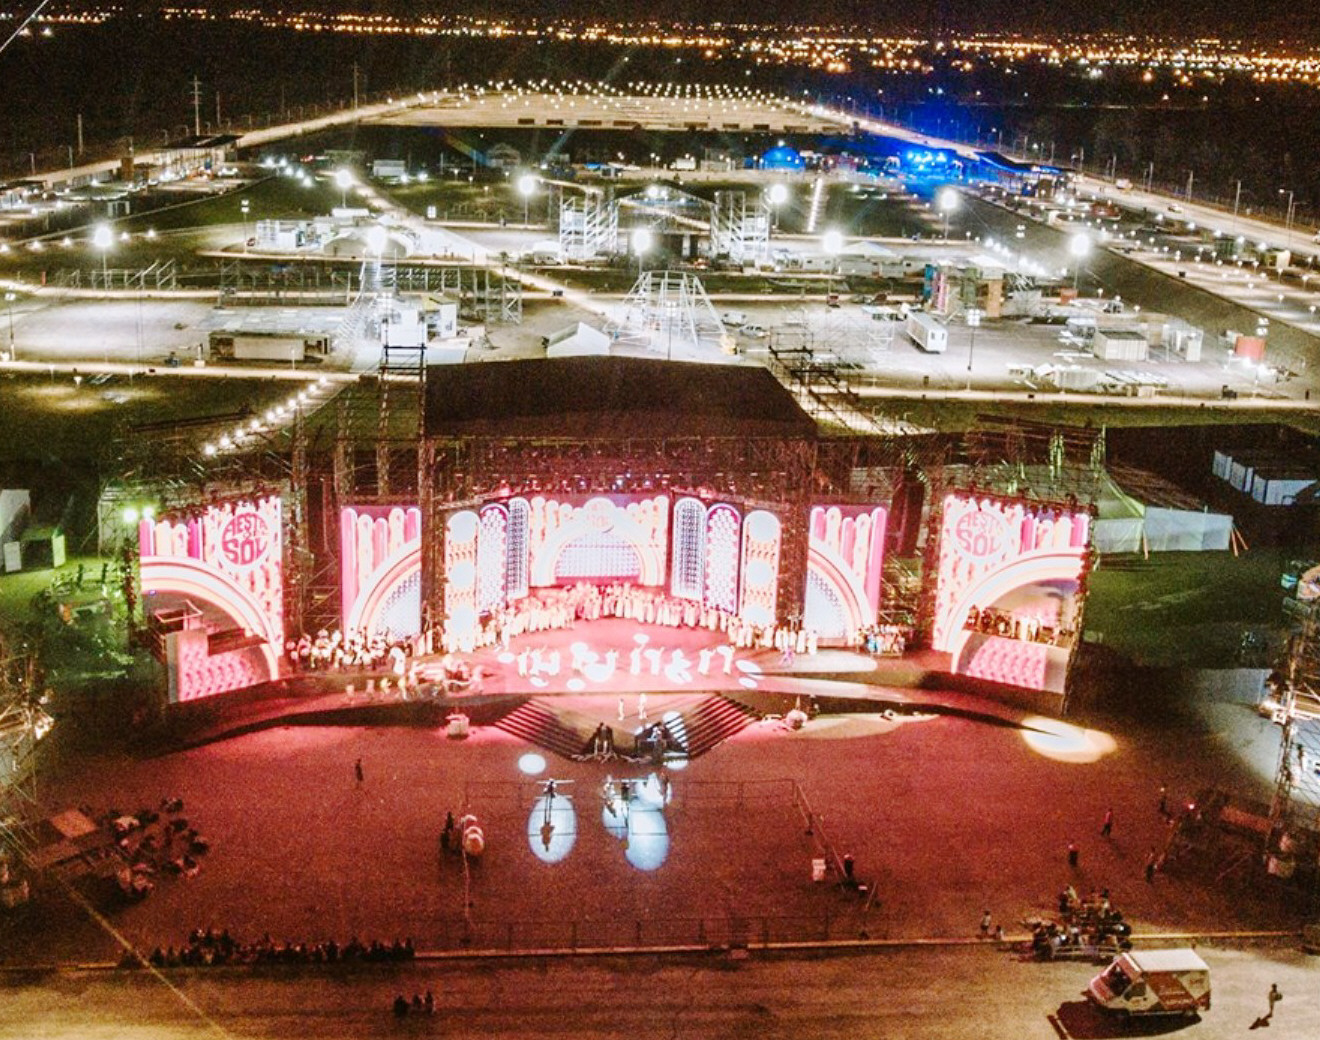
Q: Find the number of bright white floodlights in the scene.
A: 9